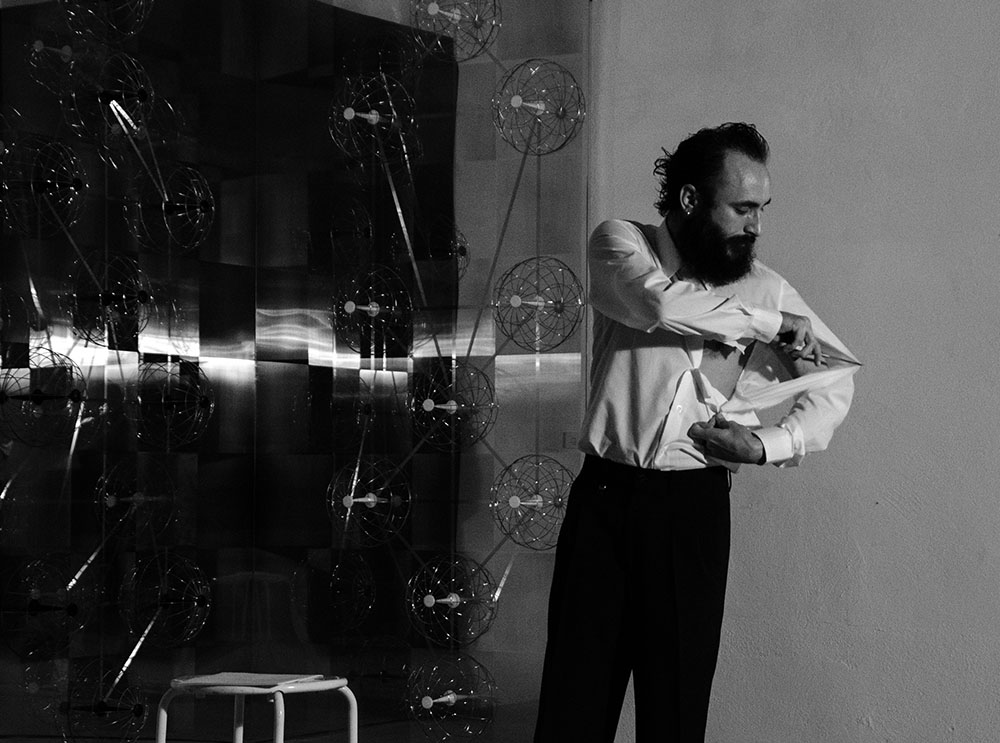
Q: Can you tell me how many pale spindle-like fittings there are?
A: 10